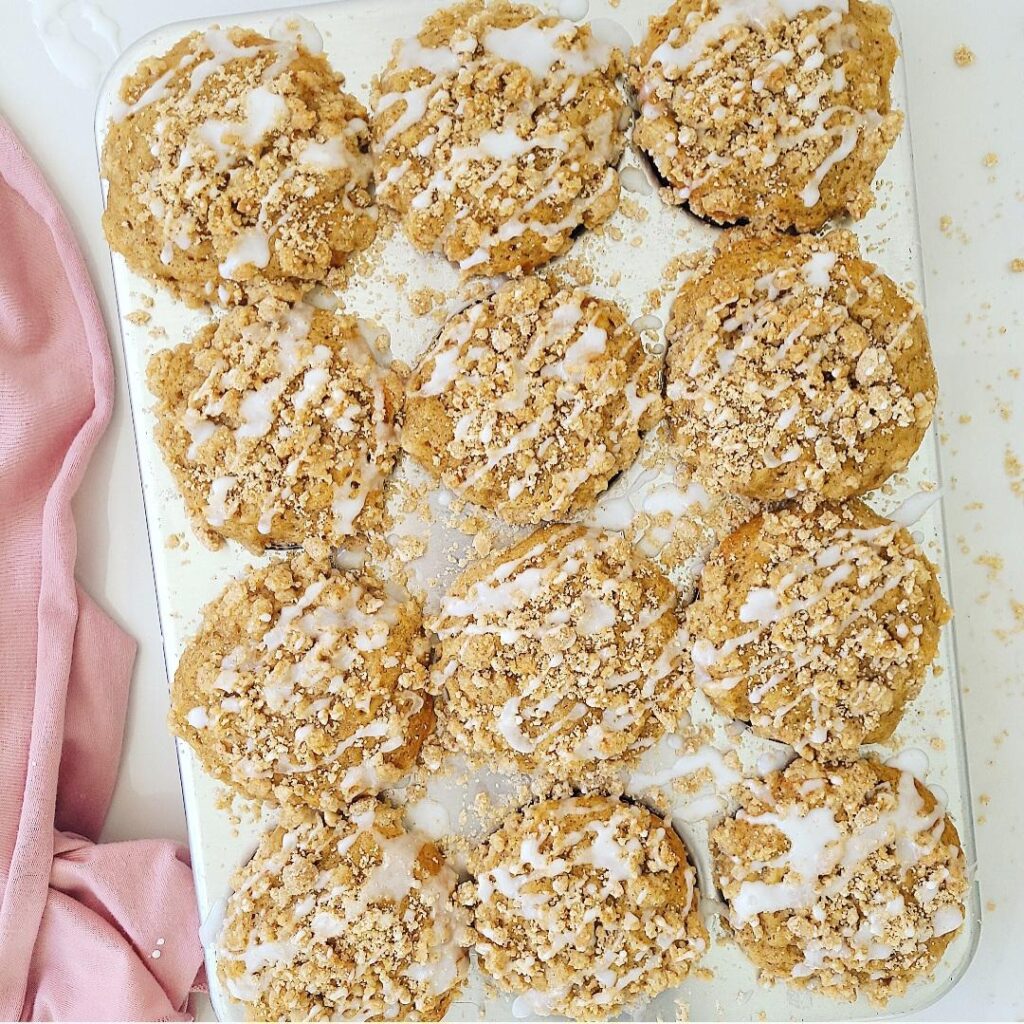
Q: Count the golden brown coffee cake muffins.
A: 12